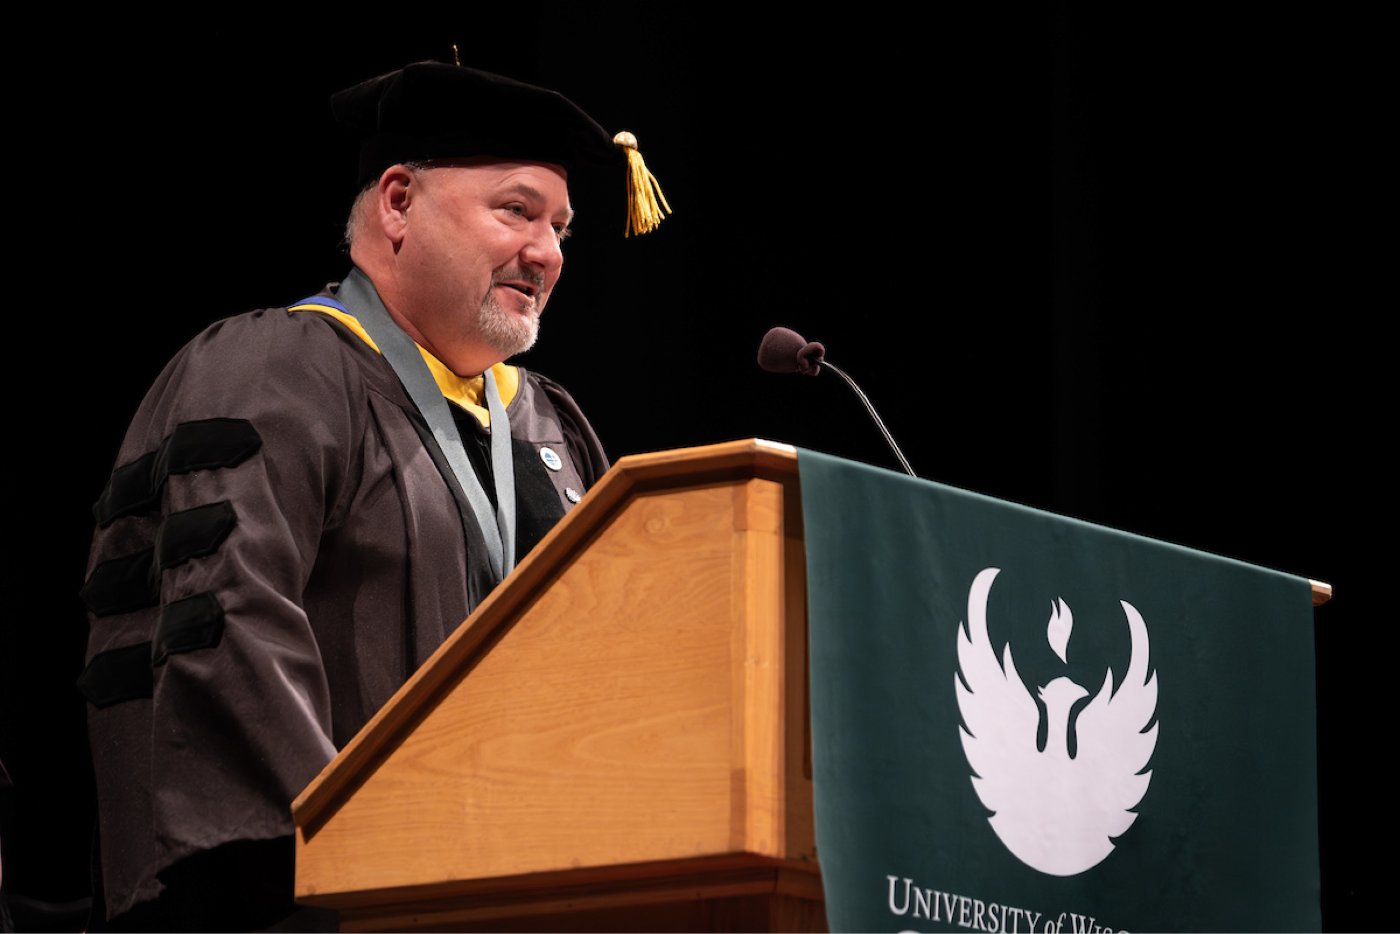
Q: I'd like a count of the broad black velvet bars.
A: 3